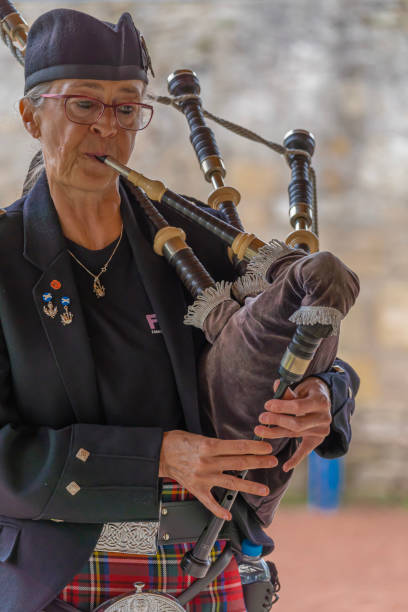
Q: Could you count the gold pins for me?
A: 2